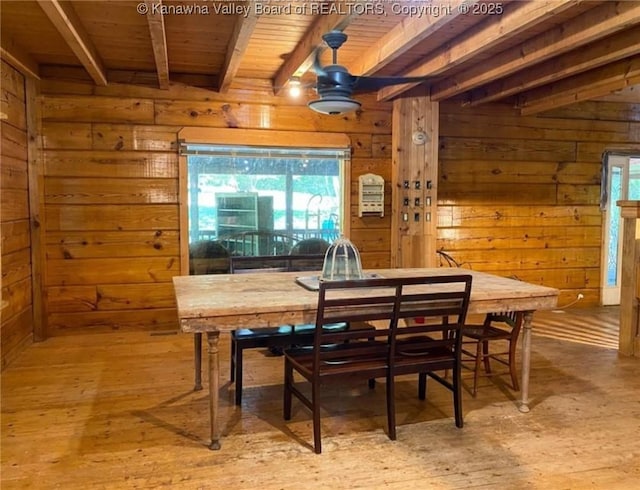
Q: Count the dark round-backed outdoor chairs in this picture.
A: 2